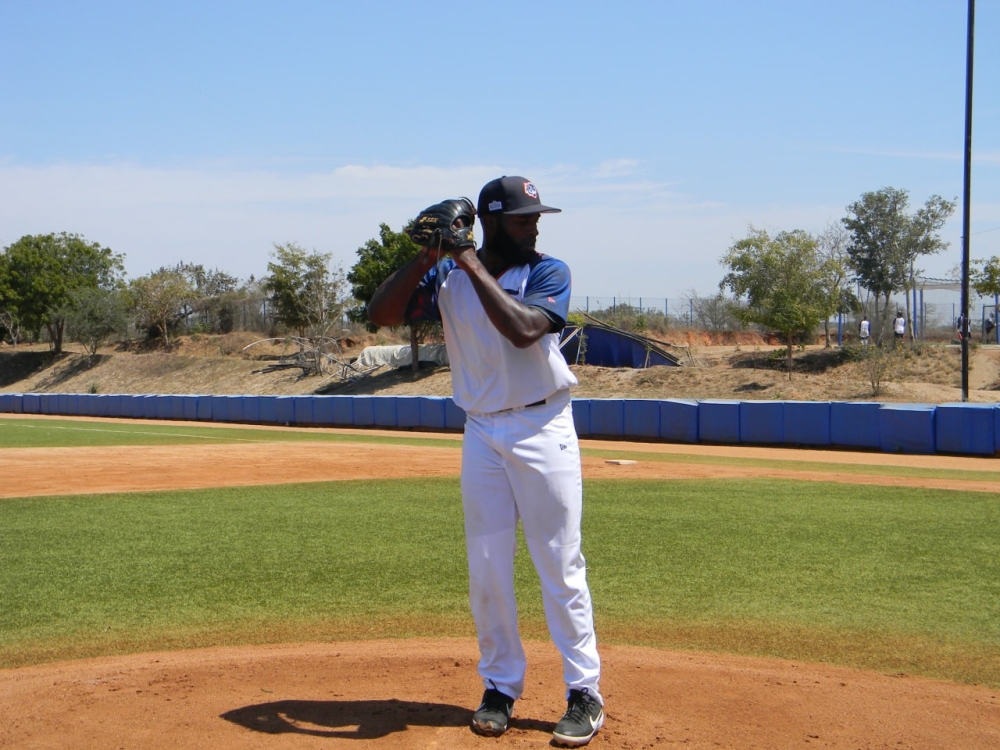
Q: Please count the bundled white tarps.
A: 1